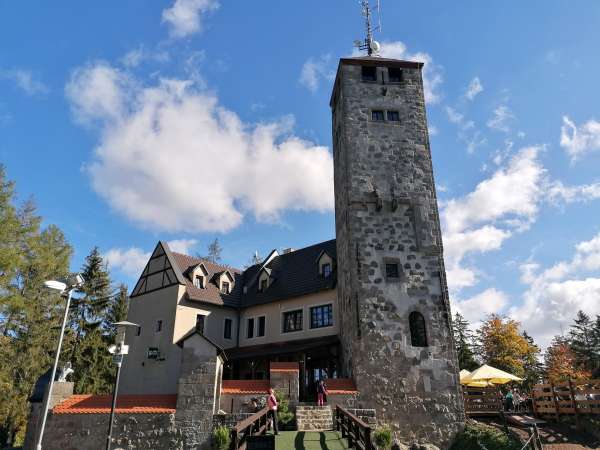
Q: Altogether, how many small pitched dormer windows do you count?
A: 4